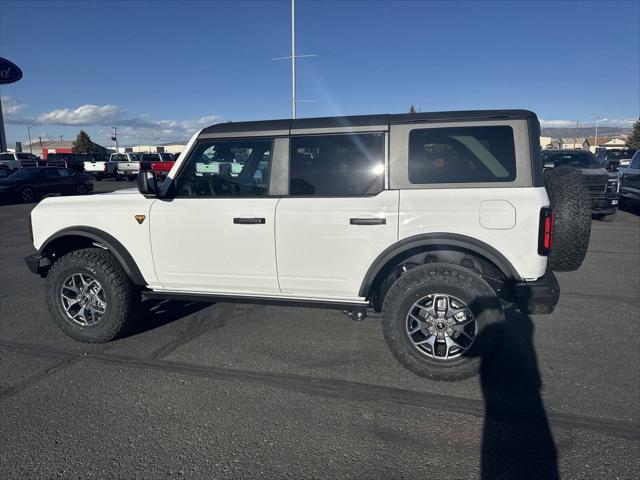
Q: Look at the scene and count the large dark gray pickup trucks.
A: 1